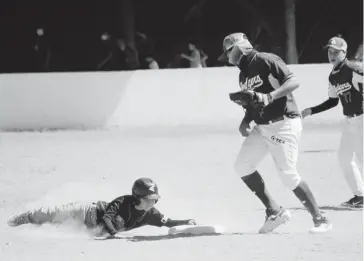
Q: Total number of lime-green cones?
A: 0